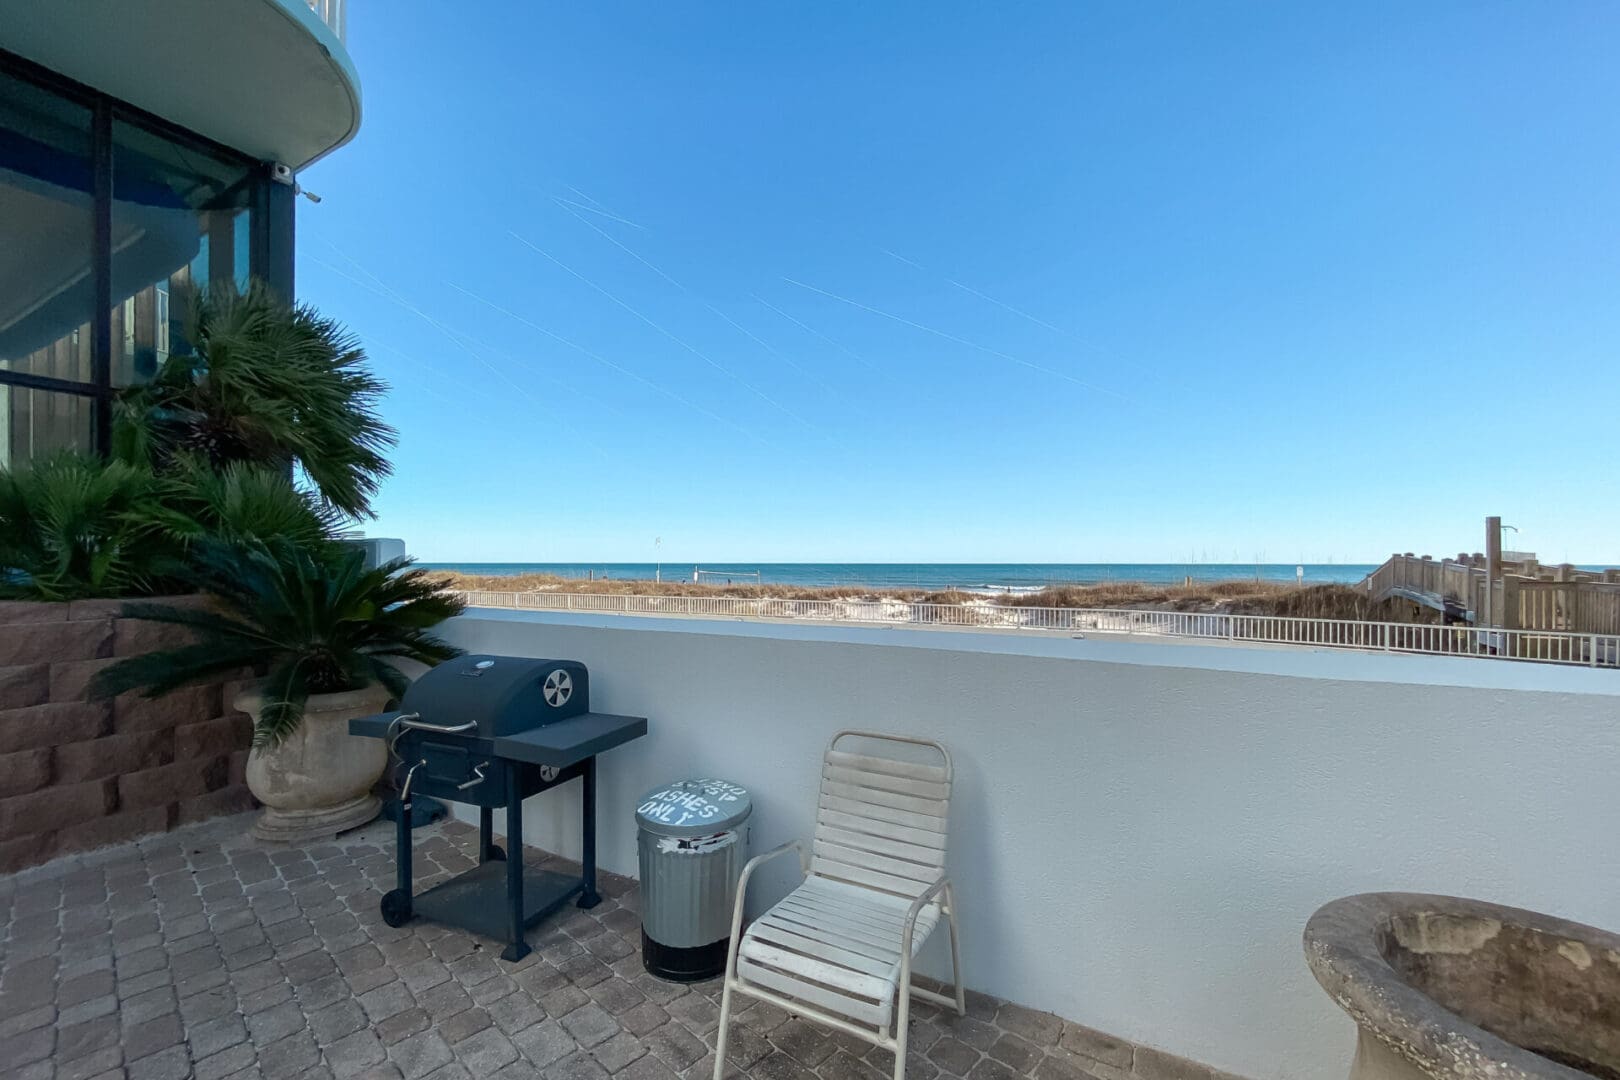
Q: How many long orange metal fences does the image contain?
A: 0